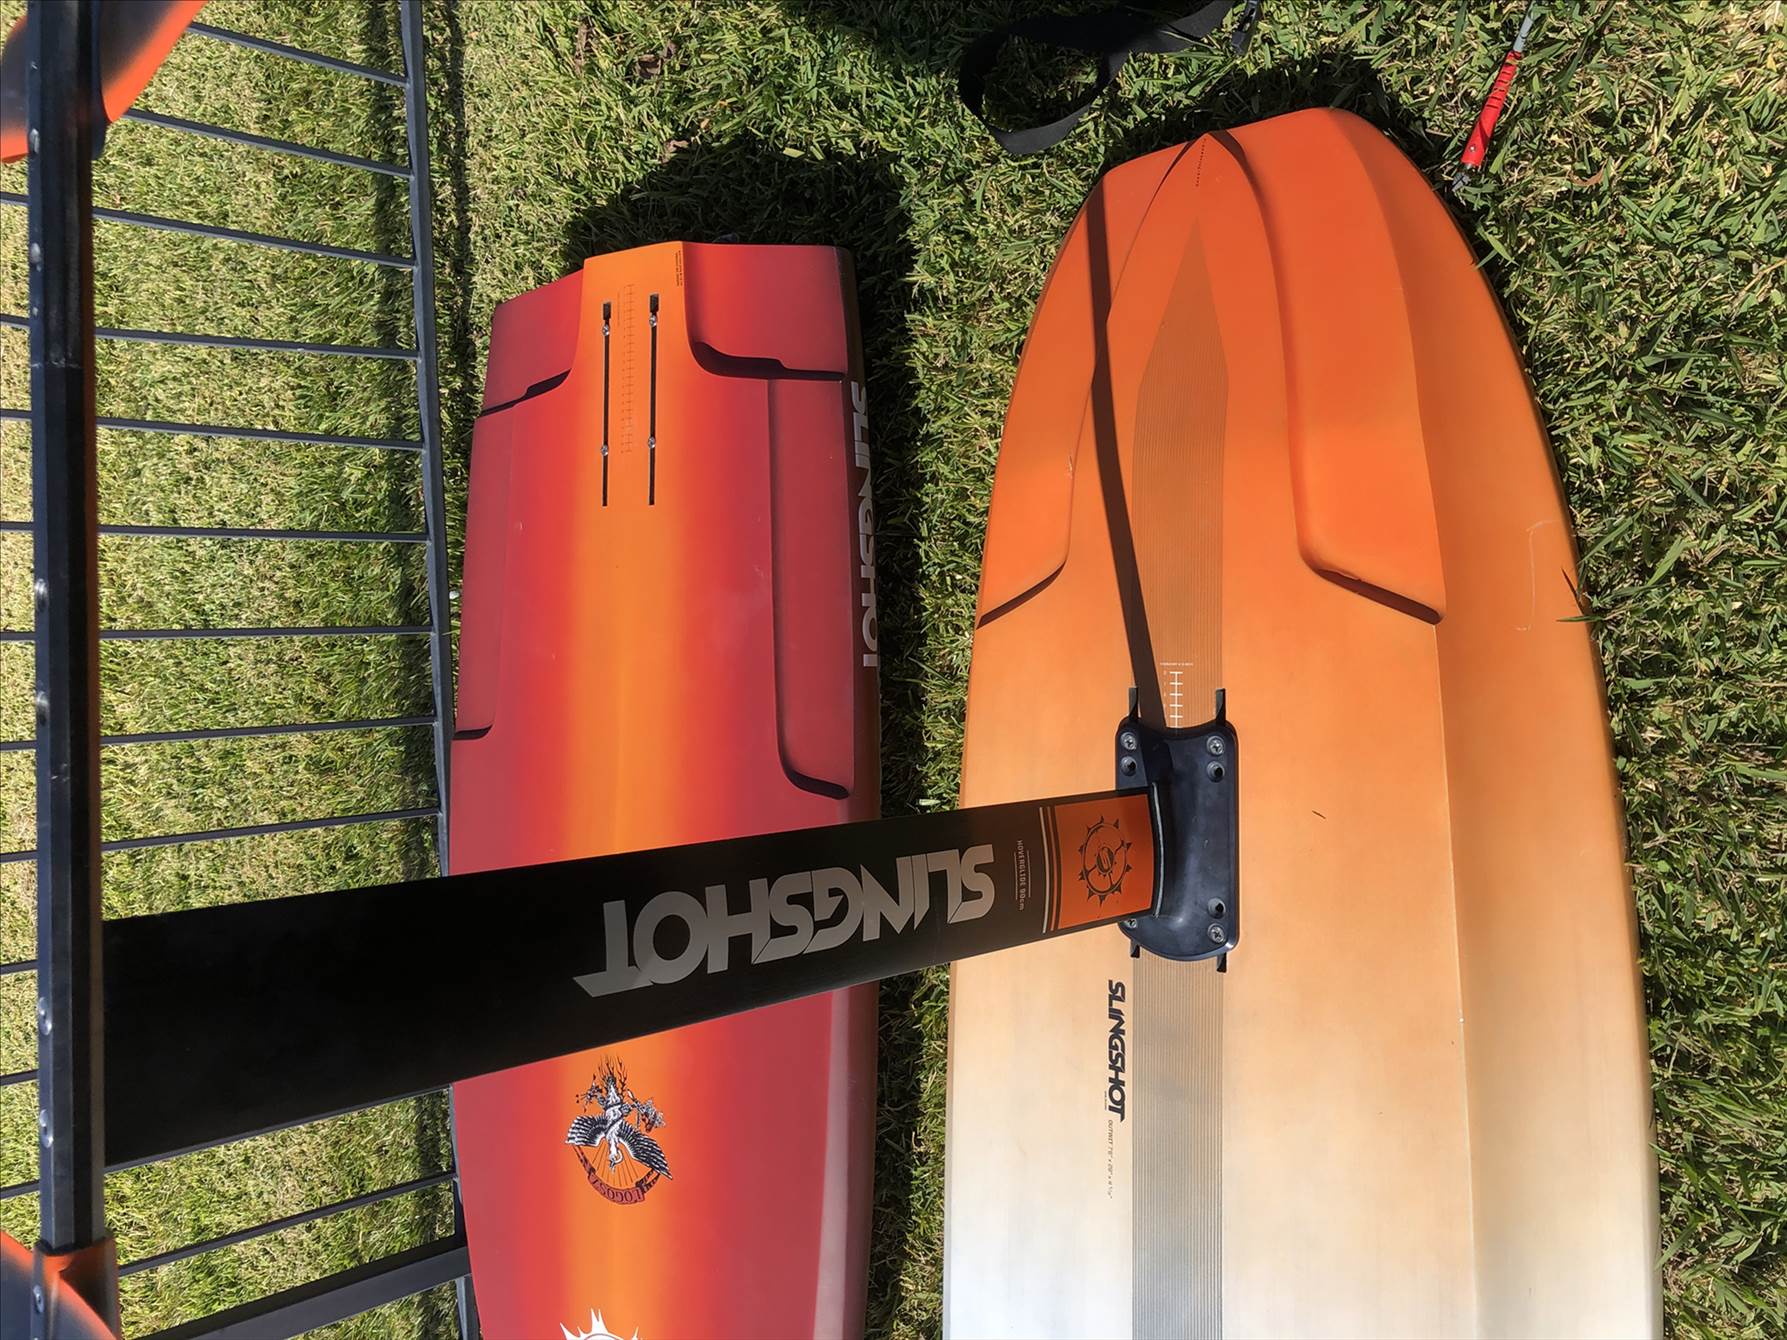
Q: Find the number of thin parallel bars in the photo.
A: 13